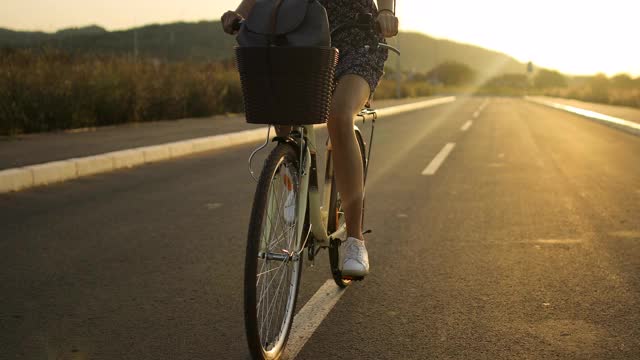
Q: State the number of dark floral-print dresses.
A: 1